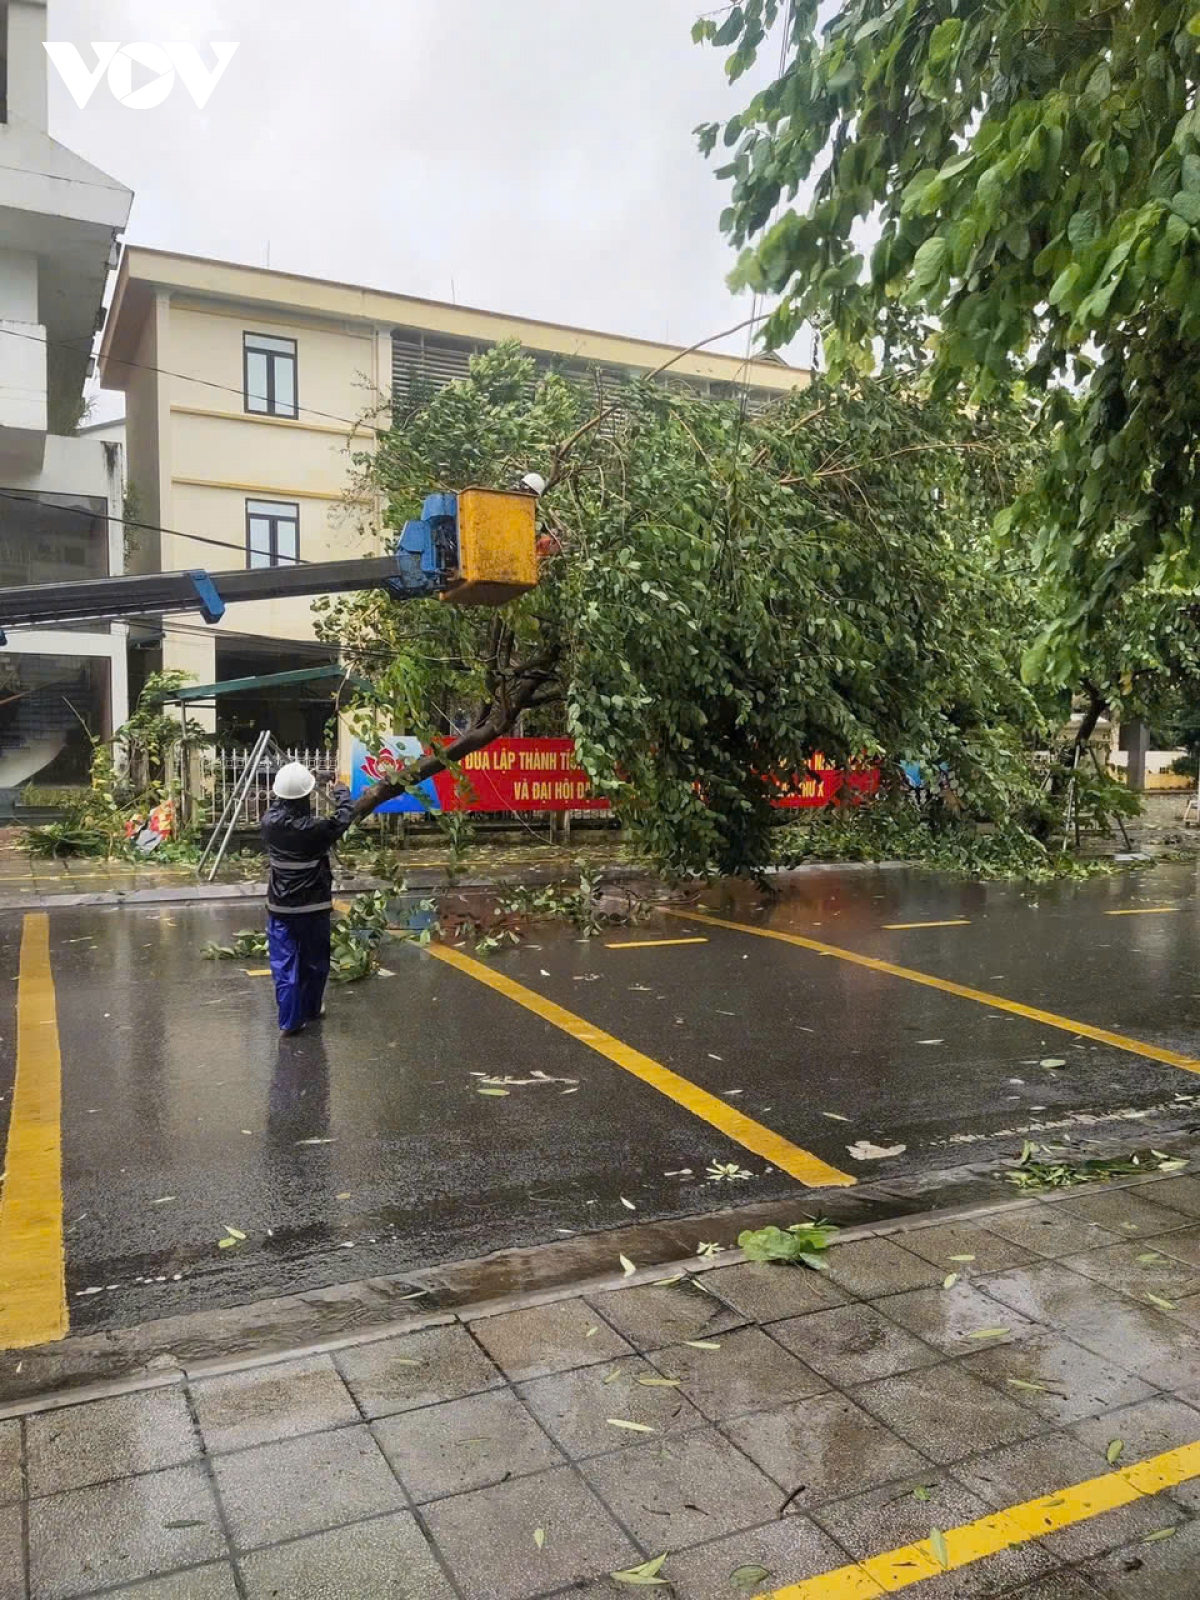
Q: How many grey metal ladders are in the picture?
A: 1